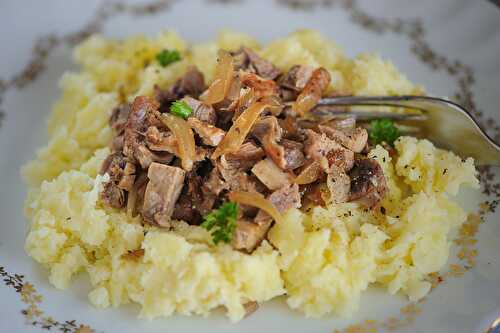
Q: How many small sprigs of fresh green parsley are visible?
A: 4